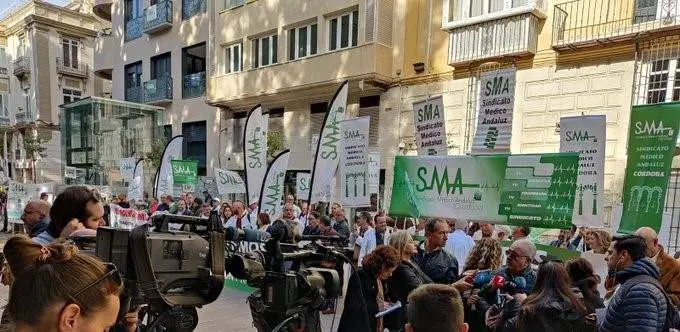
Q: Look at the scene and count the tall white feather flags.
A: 5